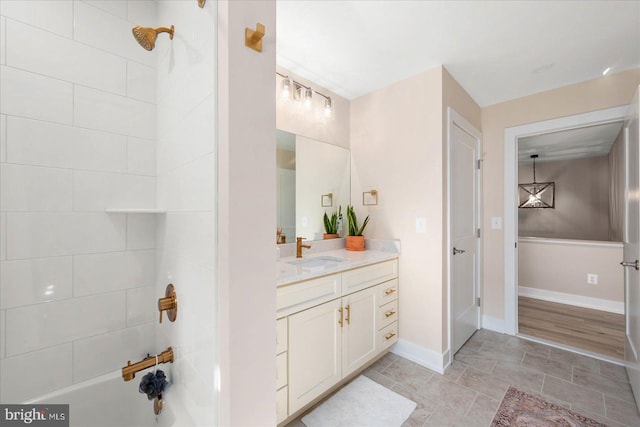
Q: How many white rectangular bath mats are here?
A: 1